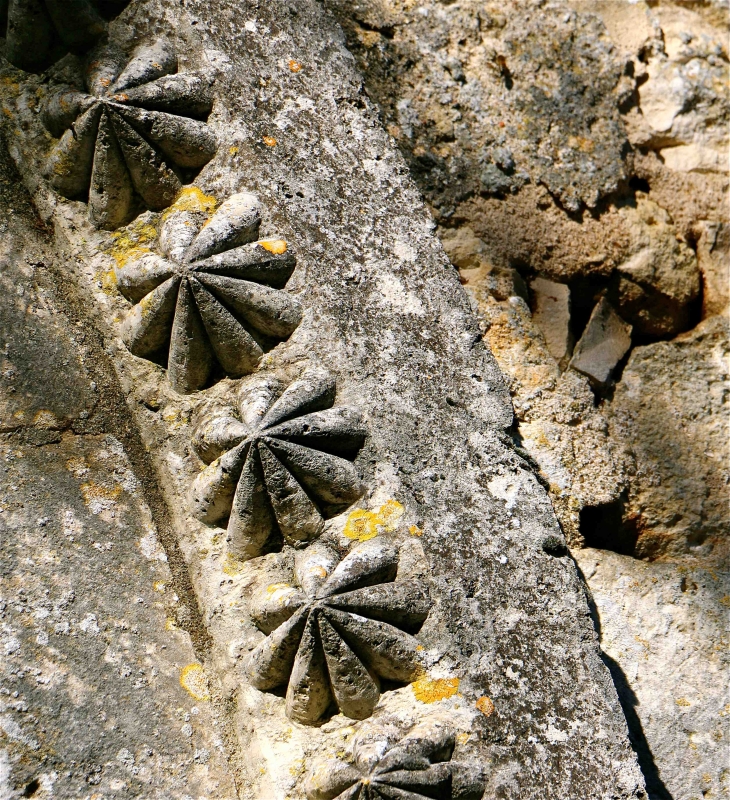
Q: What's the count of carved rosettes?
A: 6